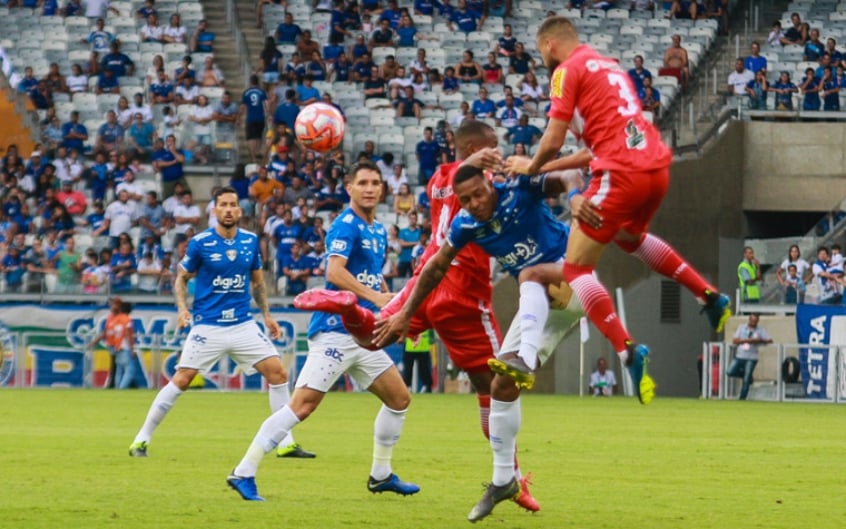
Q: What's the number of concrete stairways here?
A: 2